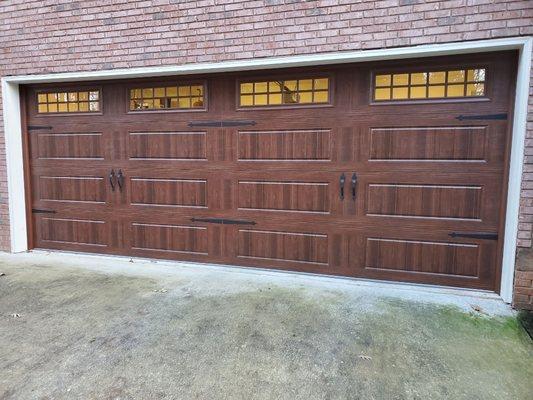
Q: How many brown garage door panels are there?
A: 12